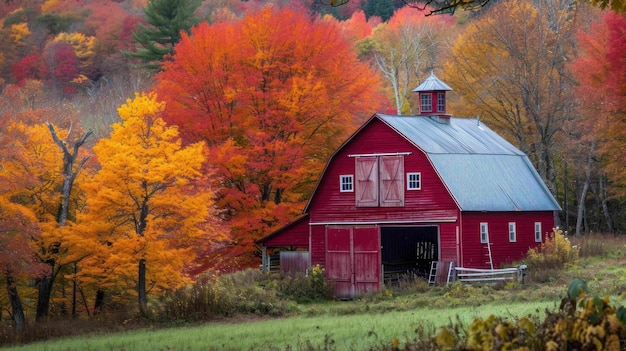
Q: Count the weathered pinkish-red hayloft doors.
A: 2